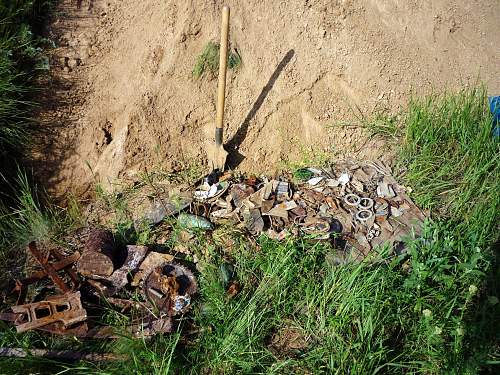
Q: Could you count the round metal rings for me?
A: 3